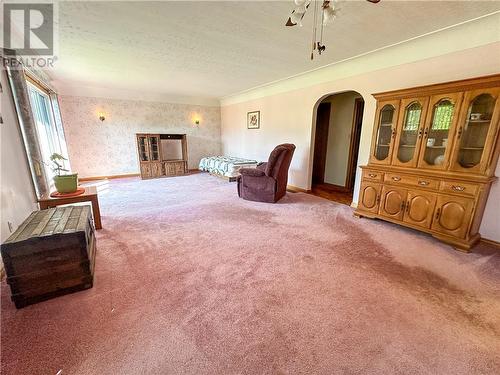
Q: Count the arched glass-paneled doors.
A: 4